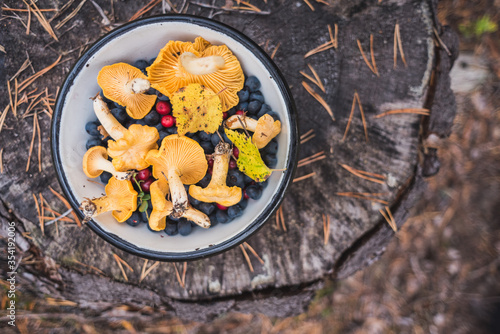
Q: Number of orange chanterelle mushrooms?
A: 9